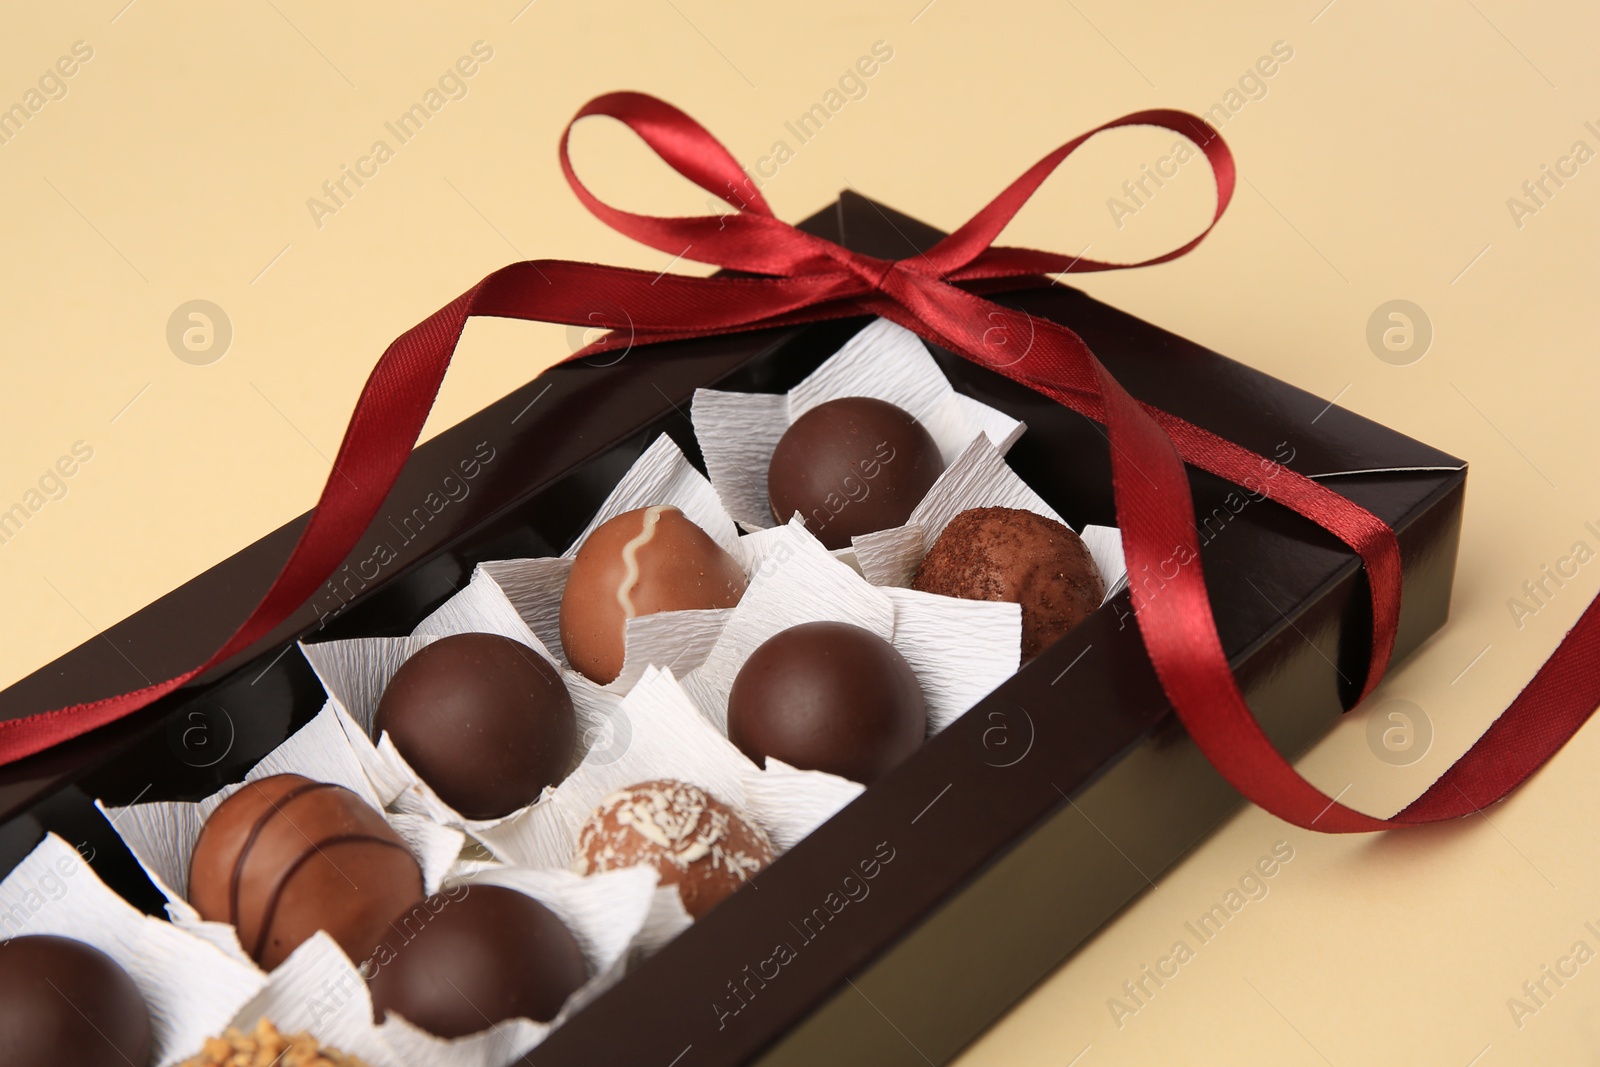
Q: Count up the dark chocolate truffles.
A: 5